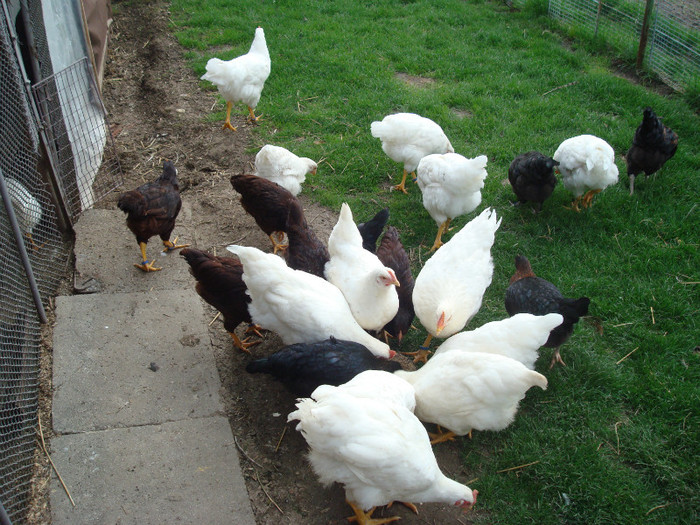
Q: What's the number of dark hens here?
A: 10